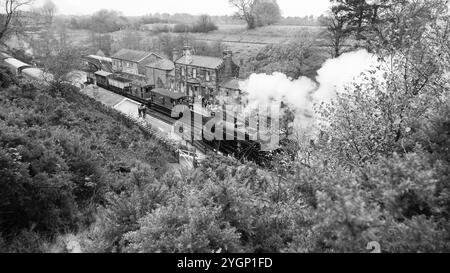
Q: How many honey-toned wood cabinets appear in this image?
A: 0